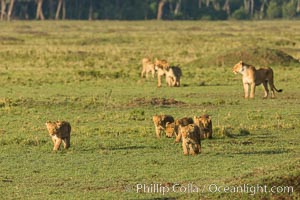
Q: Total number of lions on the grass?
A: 9